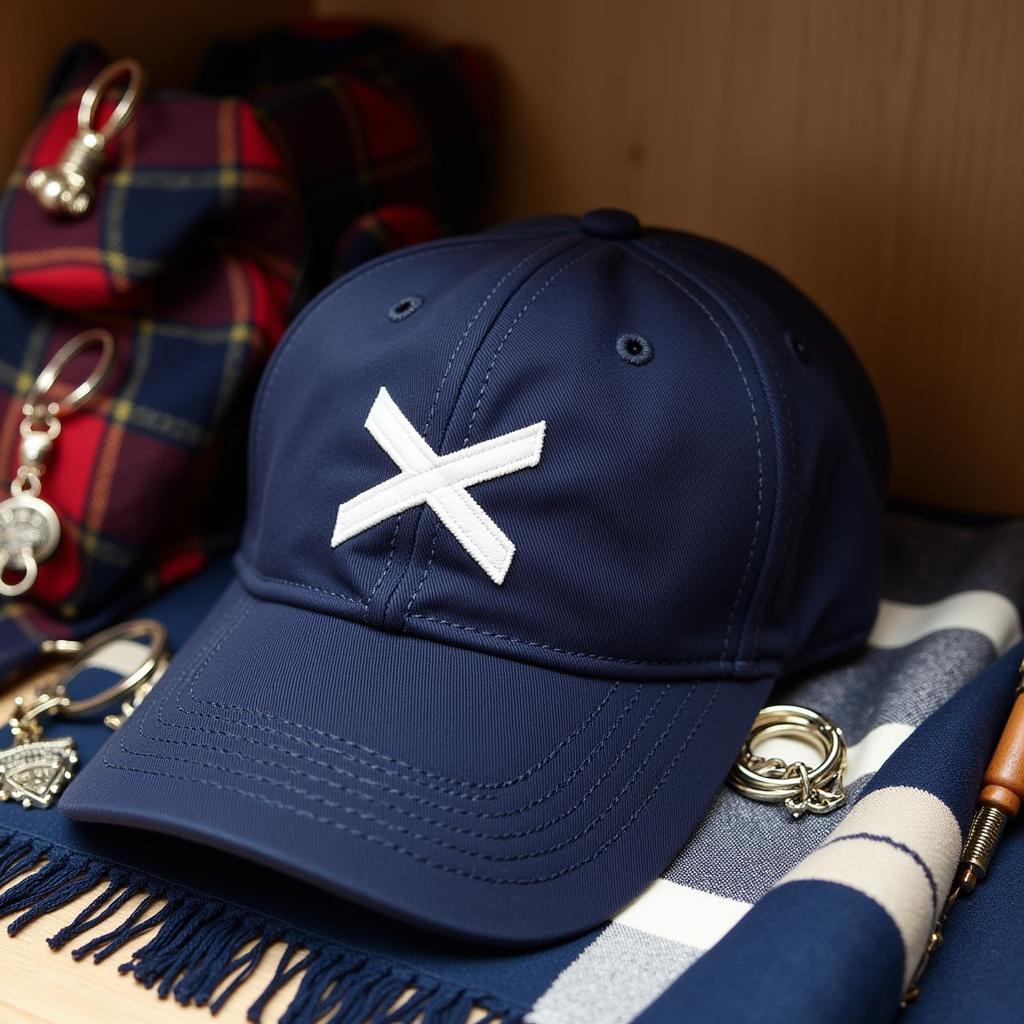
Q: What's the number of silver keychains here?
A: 4